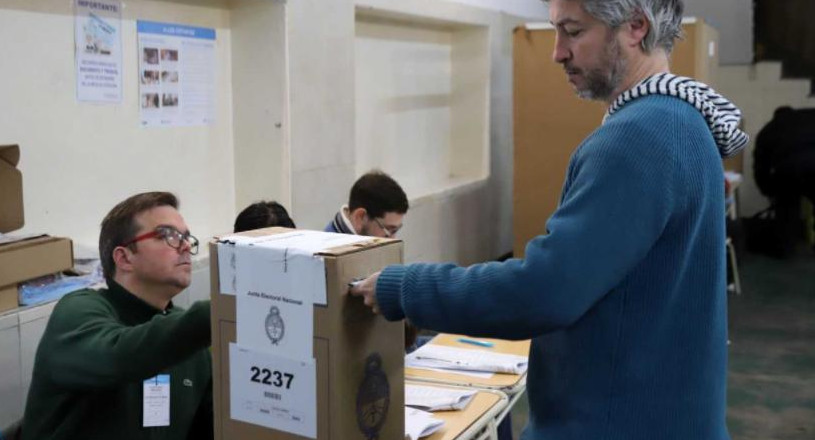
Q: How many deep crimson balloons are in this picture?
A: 0